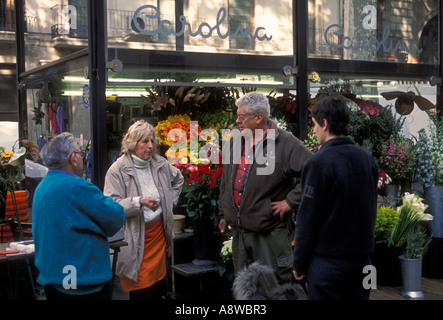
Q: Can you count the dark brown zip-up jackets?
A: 1